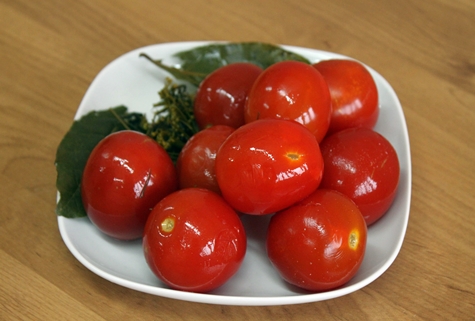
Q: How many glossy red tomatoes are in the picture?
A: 9